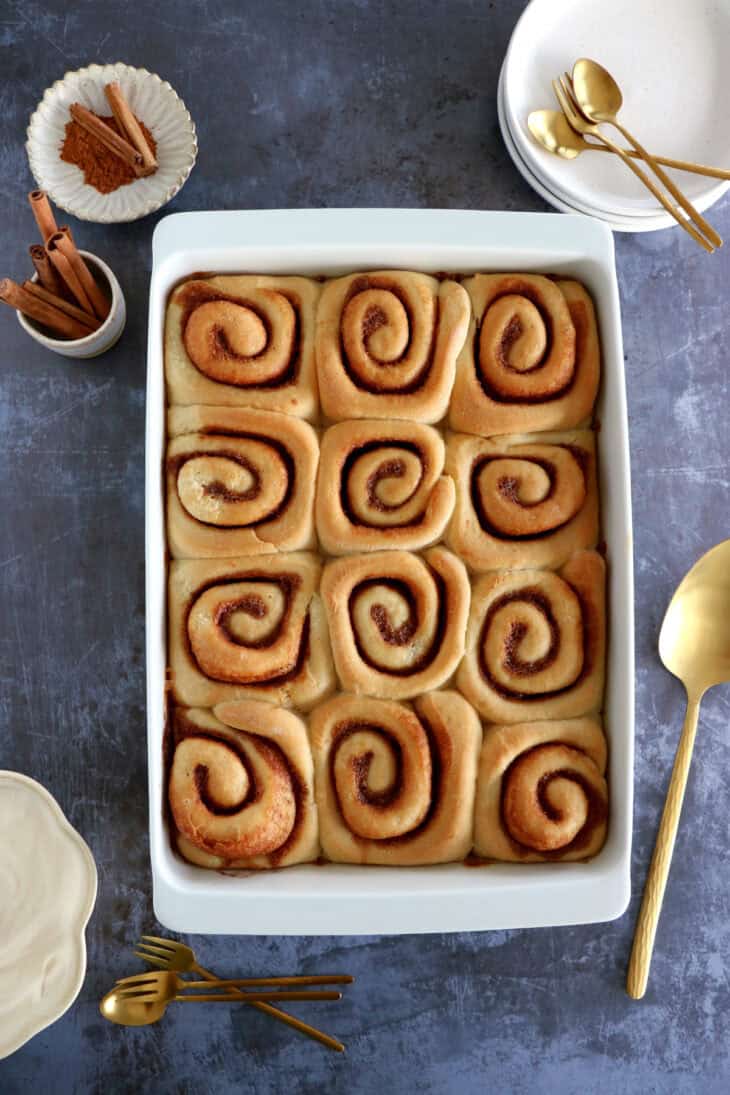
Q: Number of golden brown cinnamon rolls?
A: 12